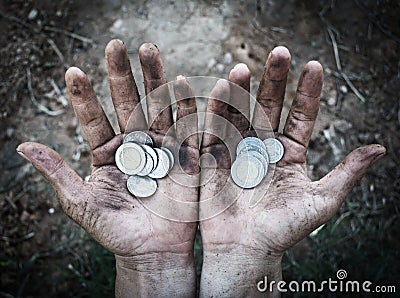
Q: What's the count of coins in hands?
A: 12